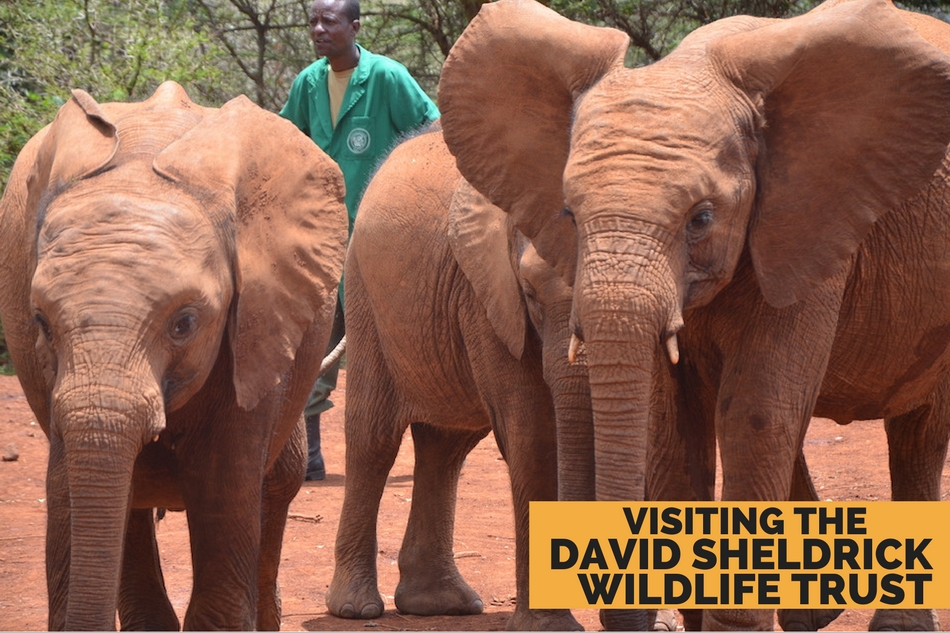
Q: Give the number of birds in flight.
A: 0